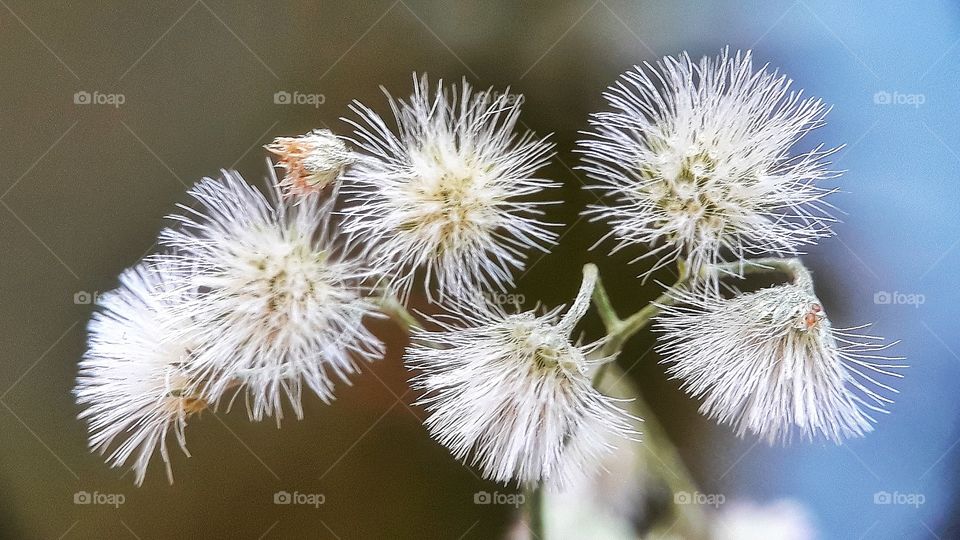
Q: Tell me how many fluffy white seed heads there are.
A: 6